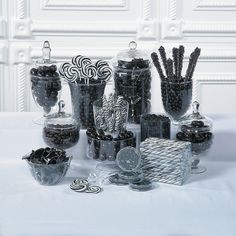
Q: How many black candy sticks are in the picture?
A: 7